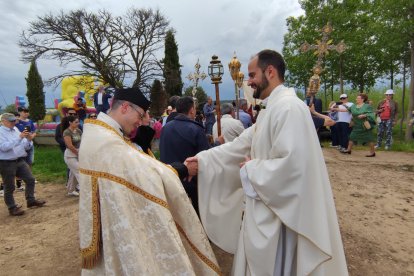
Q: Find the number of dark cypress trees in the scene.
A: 2